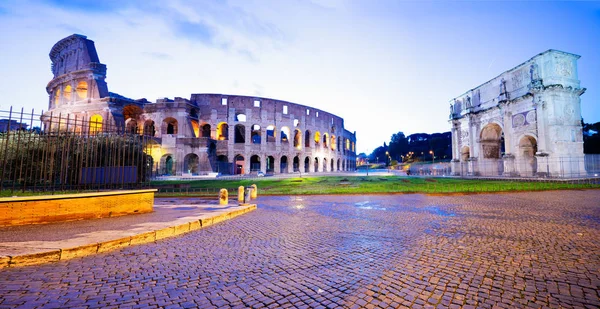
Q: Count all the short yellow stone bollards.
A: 3